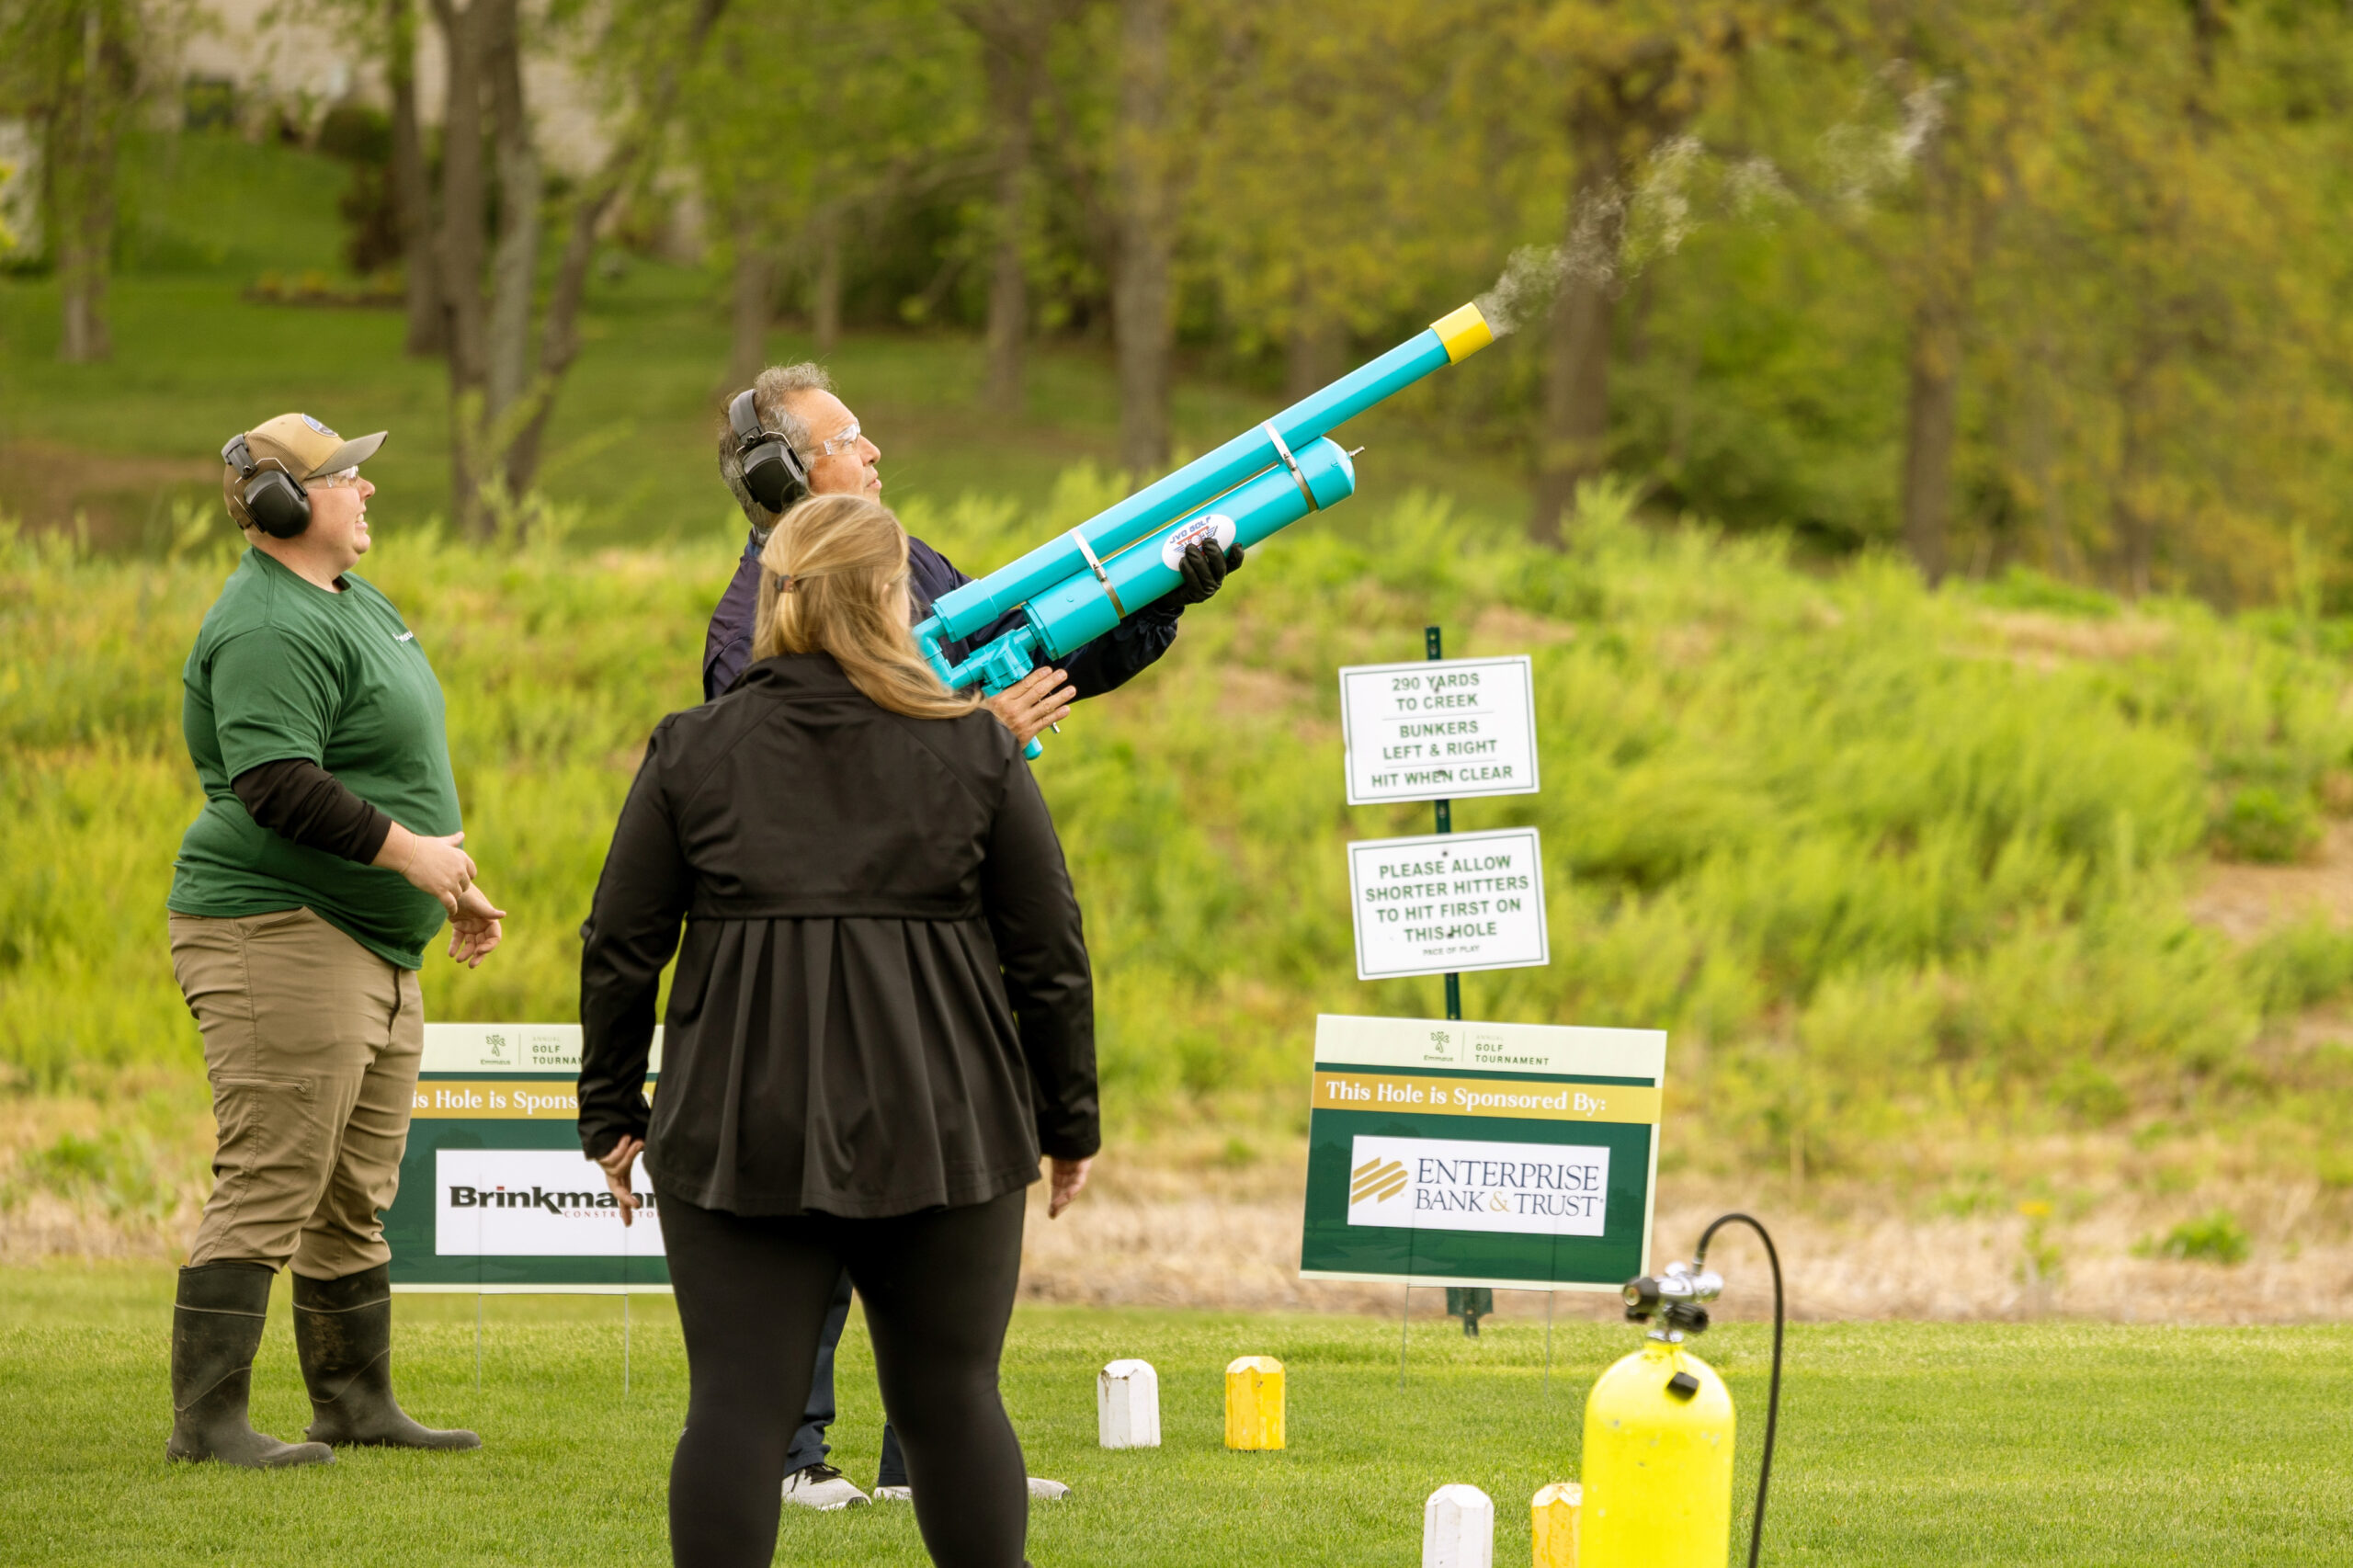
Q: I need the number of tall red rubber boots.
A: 0